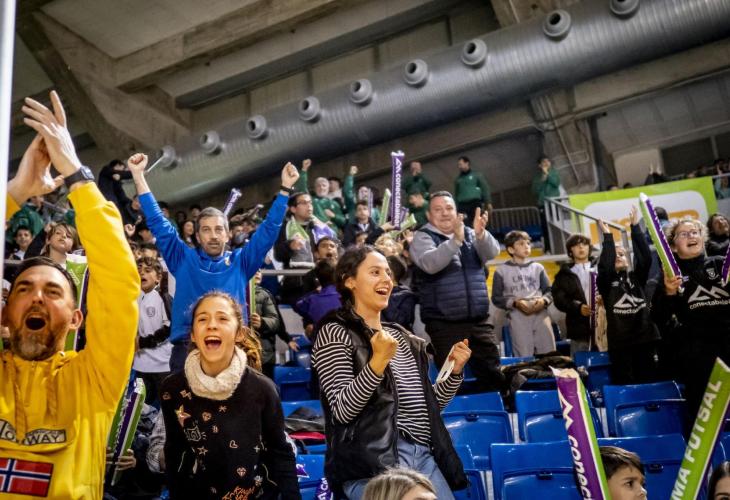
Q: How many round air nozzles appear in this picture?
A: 9